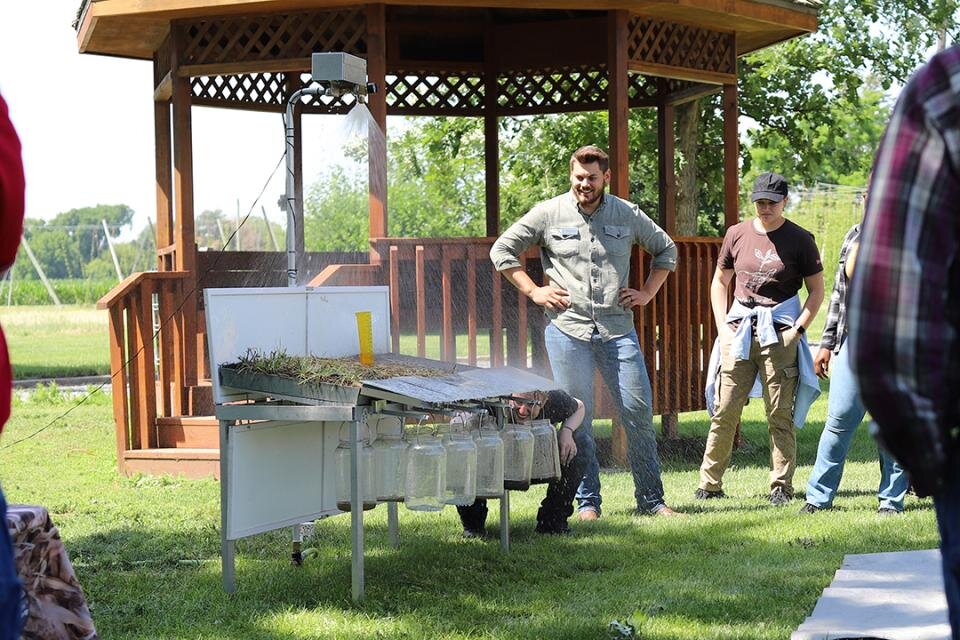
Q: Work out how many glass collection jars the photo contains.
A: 7